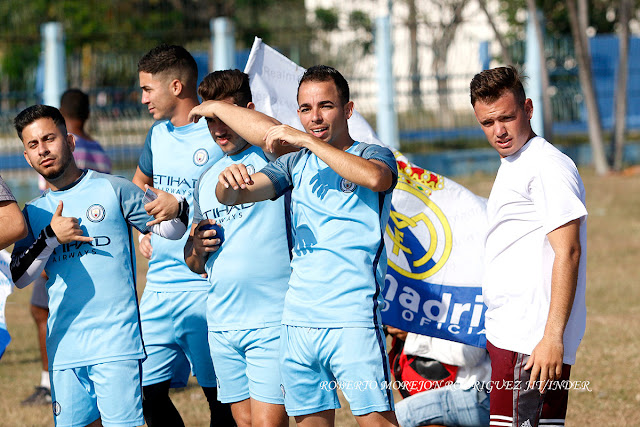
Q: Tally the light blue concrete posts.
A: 4